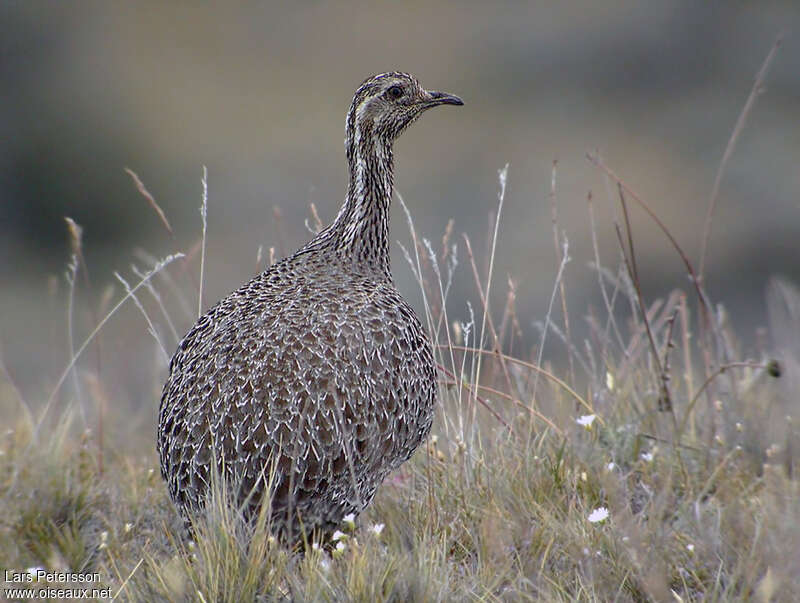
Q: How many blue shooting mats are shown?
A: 0